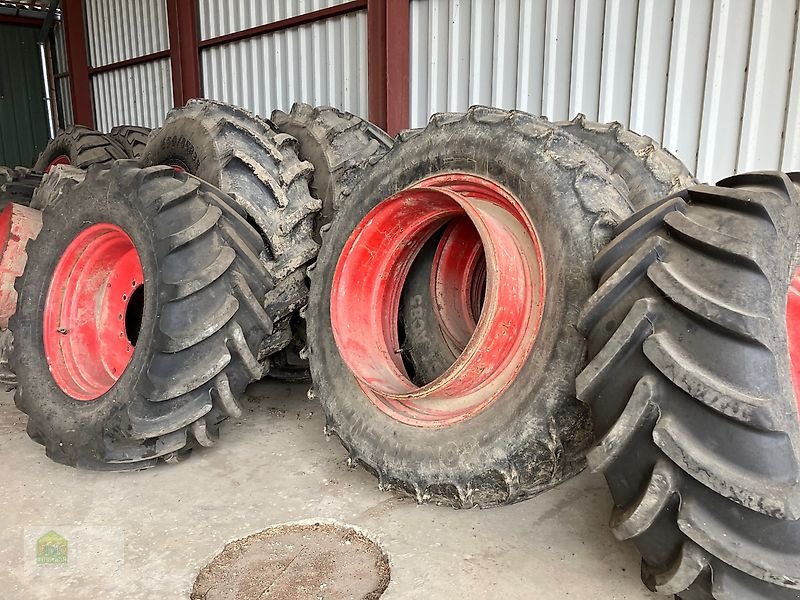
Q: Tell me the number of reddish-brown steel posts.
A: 3